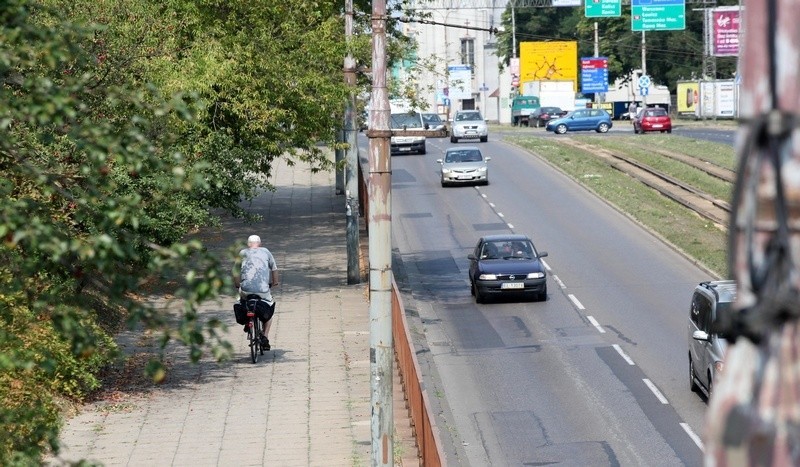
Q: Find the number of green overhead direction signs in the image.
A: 2